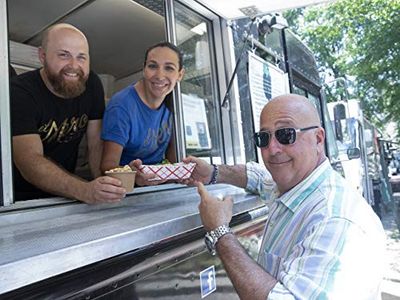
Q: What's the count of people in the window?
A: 2